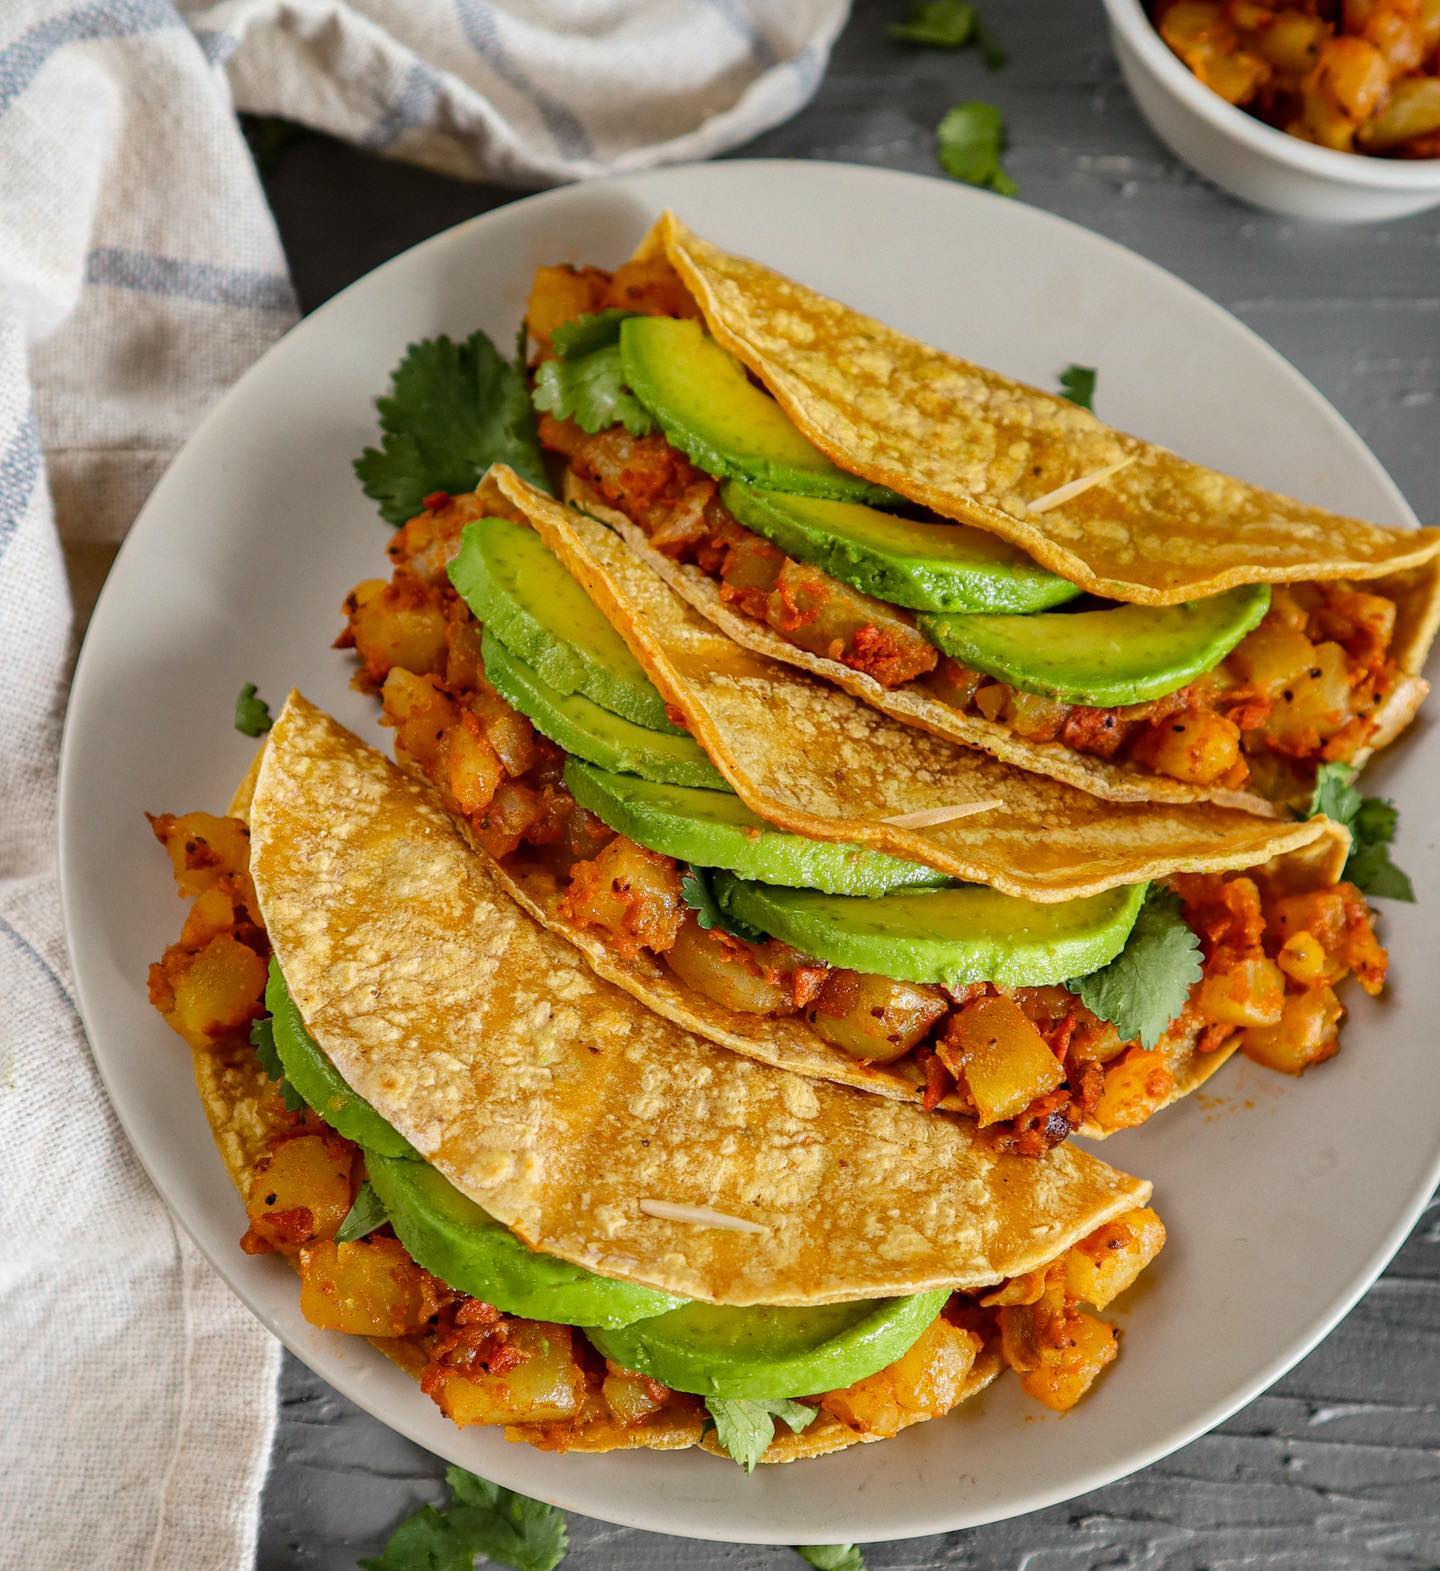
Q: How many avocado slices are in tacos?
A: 10